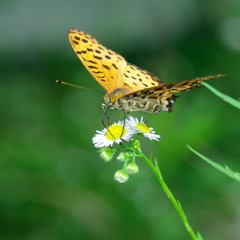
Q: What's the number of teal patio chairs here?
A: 0